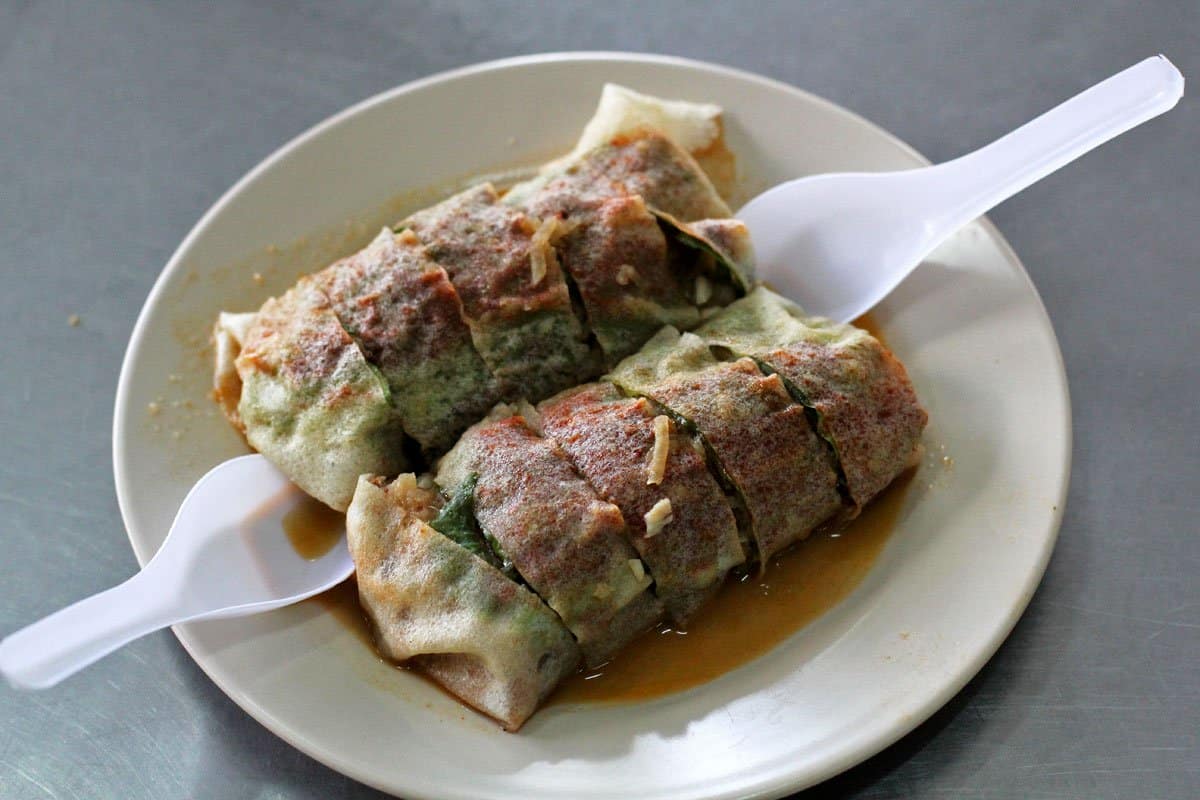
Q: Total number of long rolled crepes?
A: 2